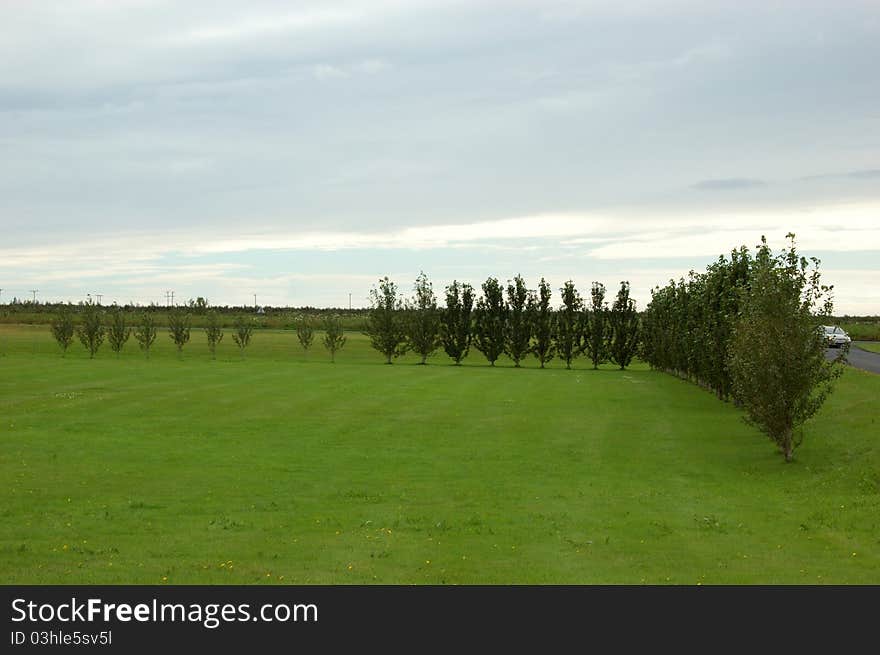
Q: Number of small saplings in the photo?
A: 9